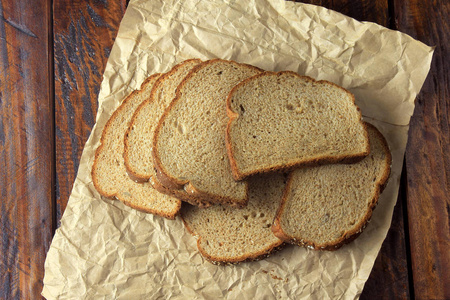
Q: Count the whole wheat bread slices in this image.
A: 6